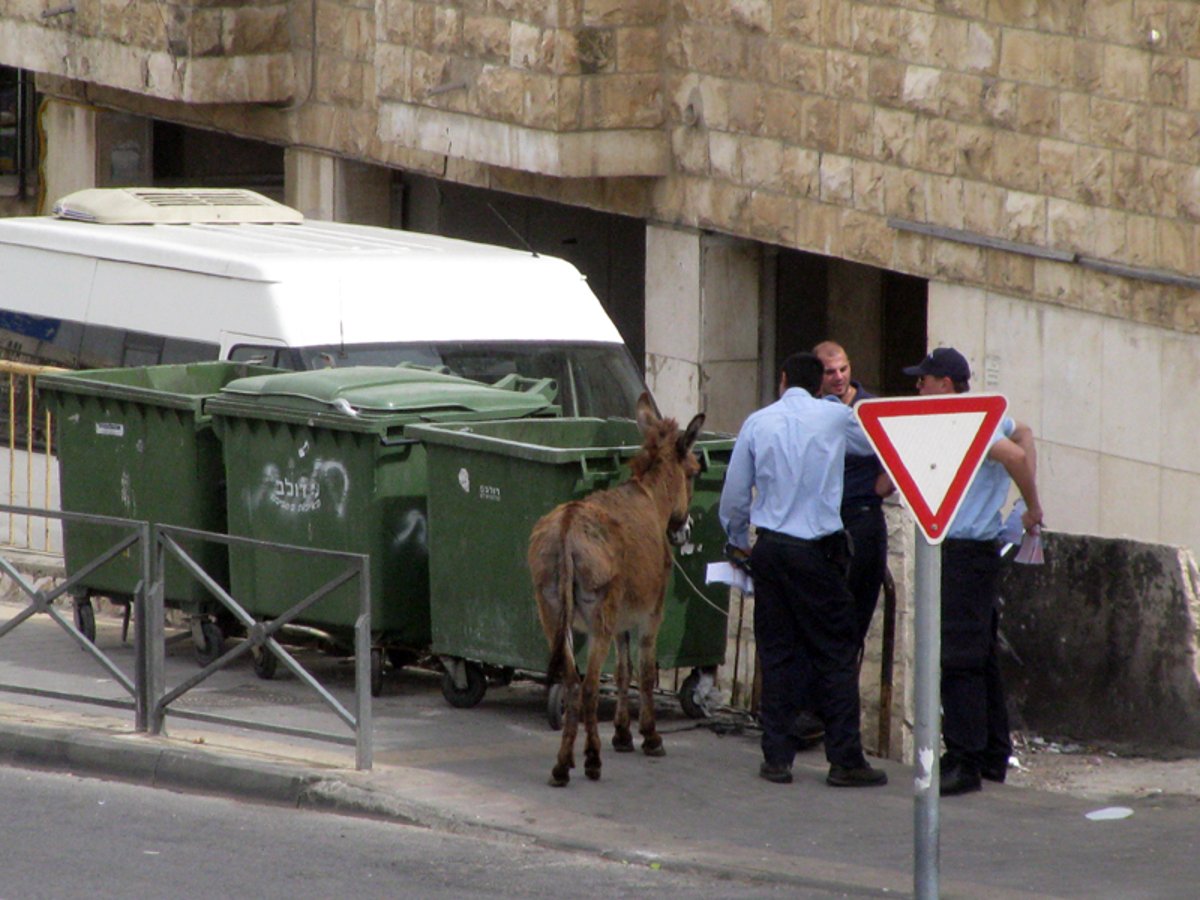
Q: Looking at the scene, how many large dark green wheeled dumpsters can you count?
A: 3